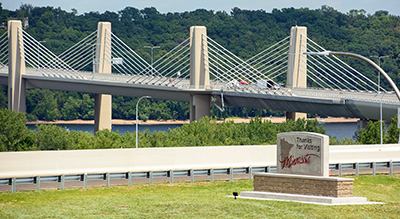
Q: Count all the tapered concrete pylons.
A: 4